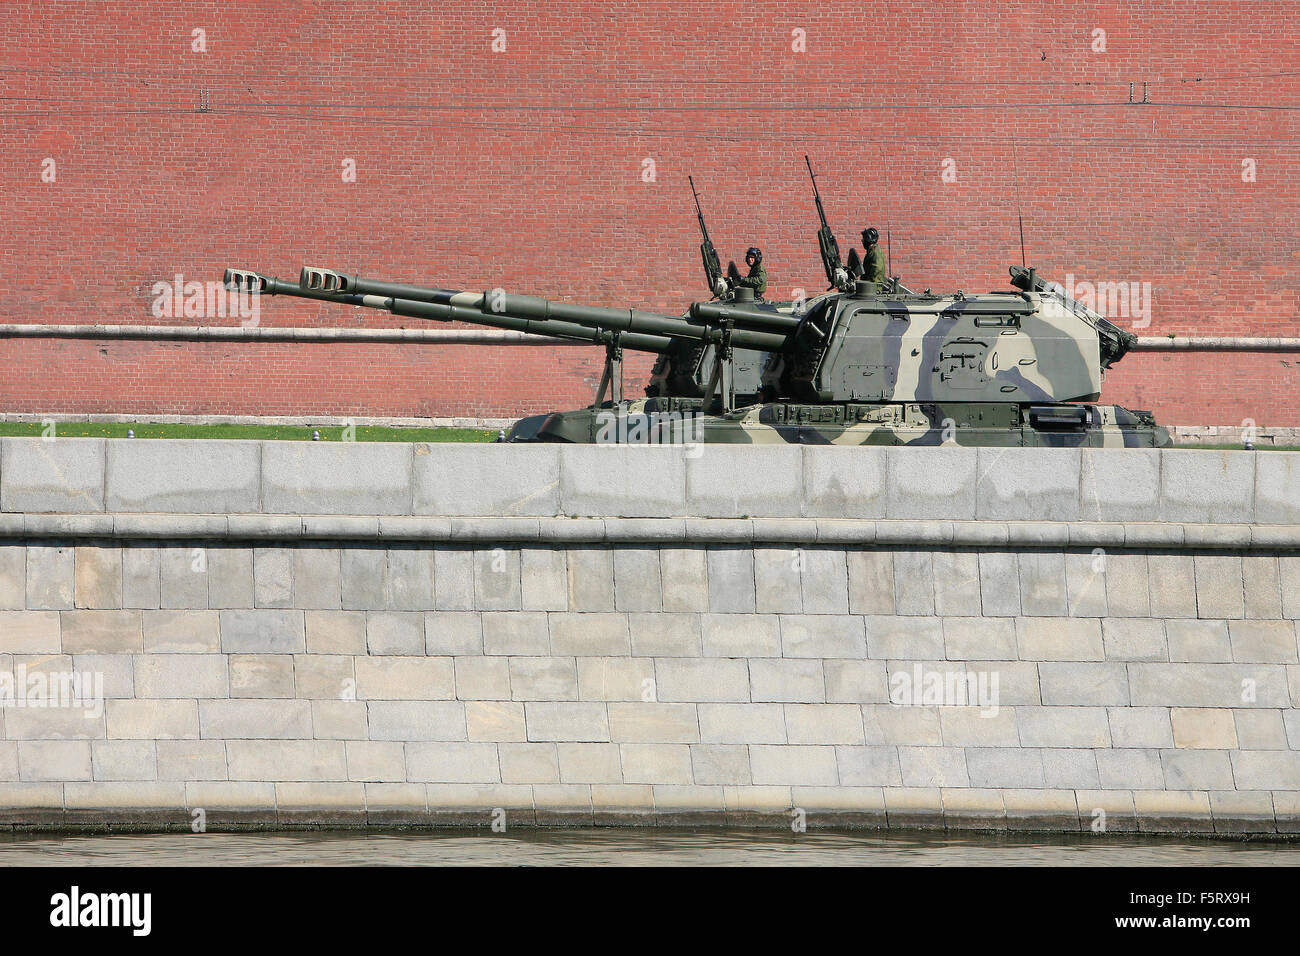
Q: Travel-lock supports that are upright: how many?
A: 2